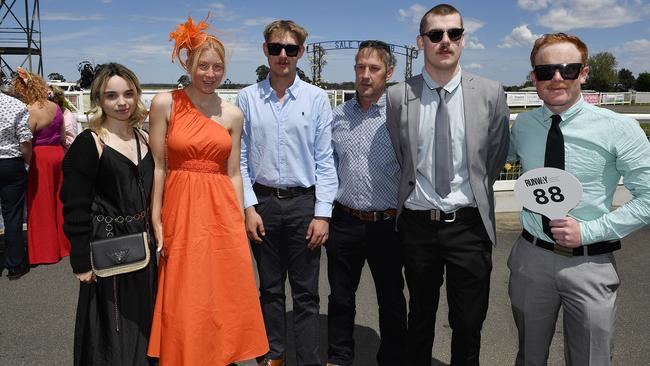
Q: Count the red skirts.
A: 1